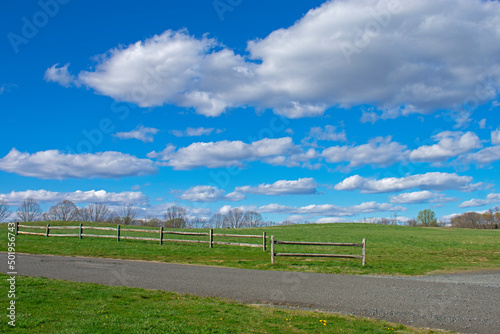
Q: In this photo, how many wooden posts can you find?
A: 9